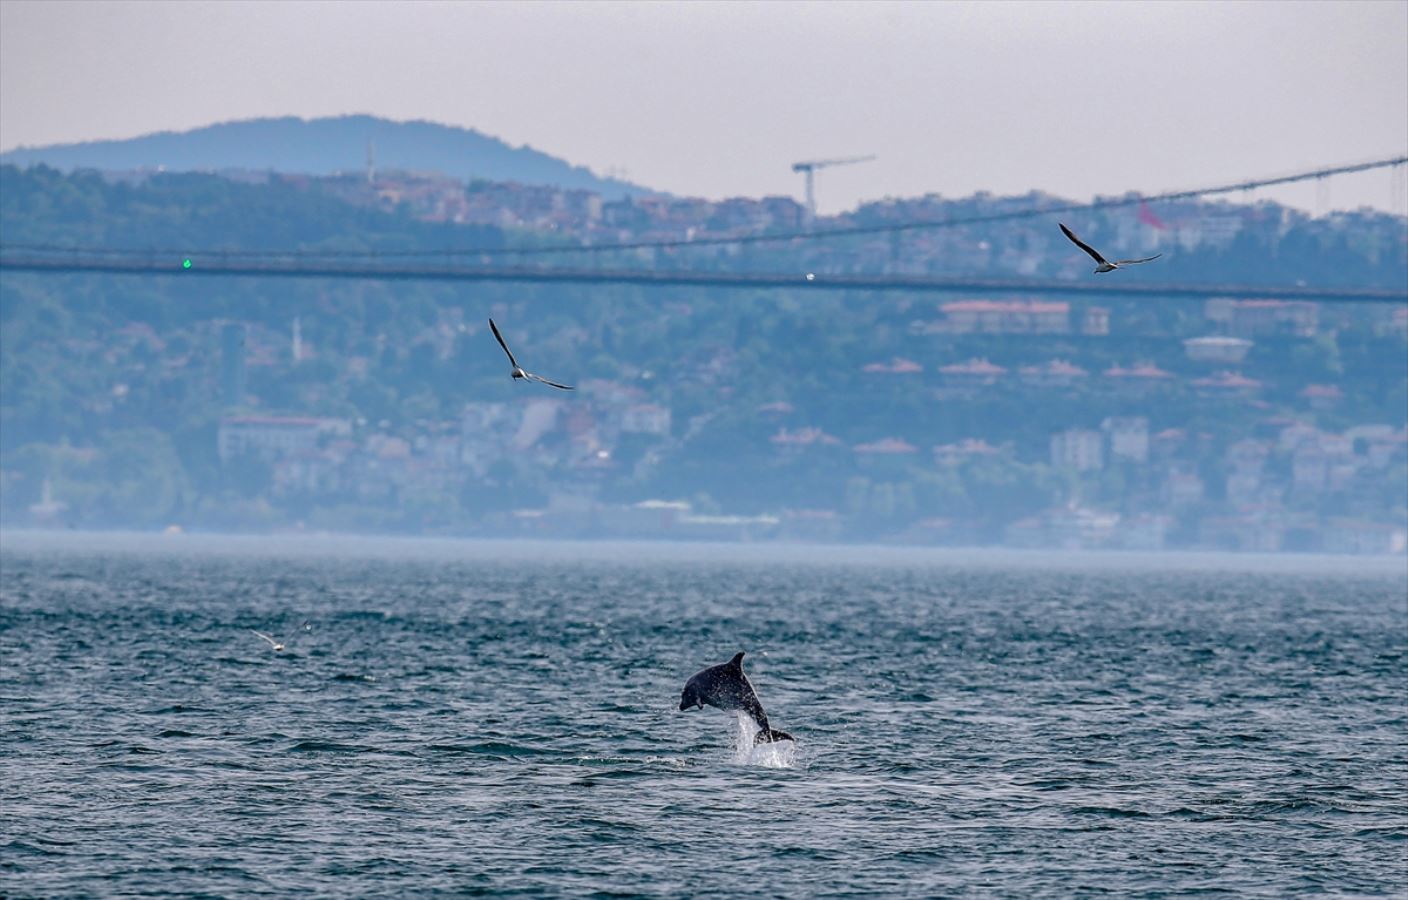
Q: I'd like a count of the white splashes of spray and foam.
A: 1